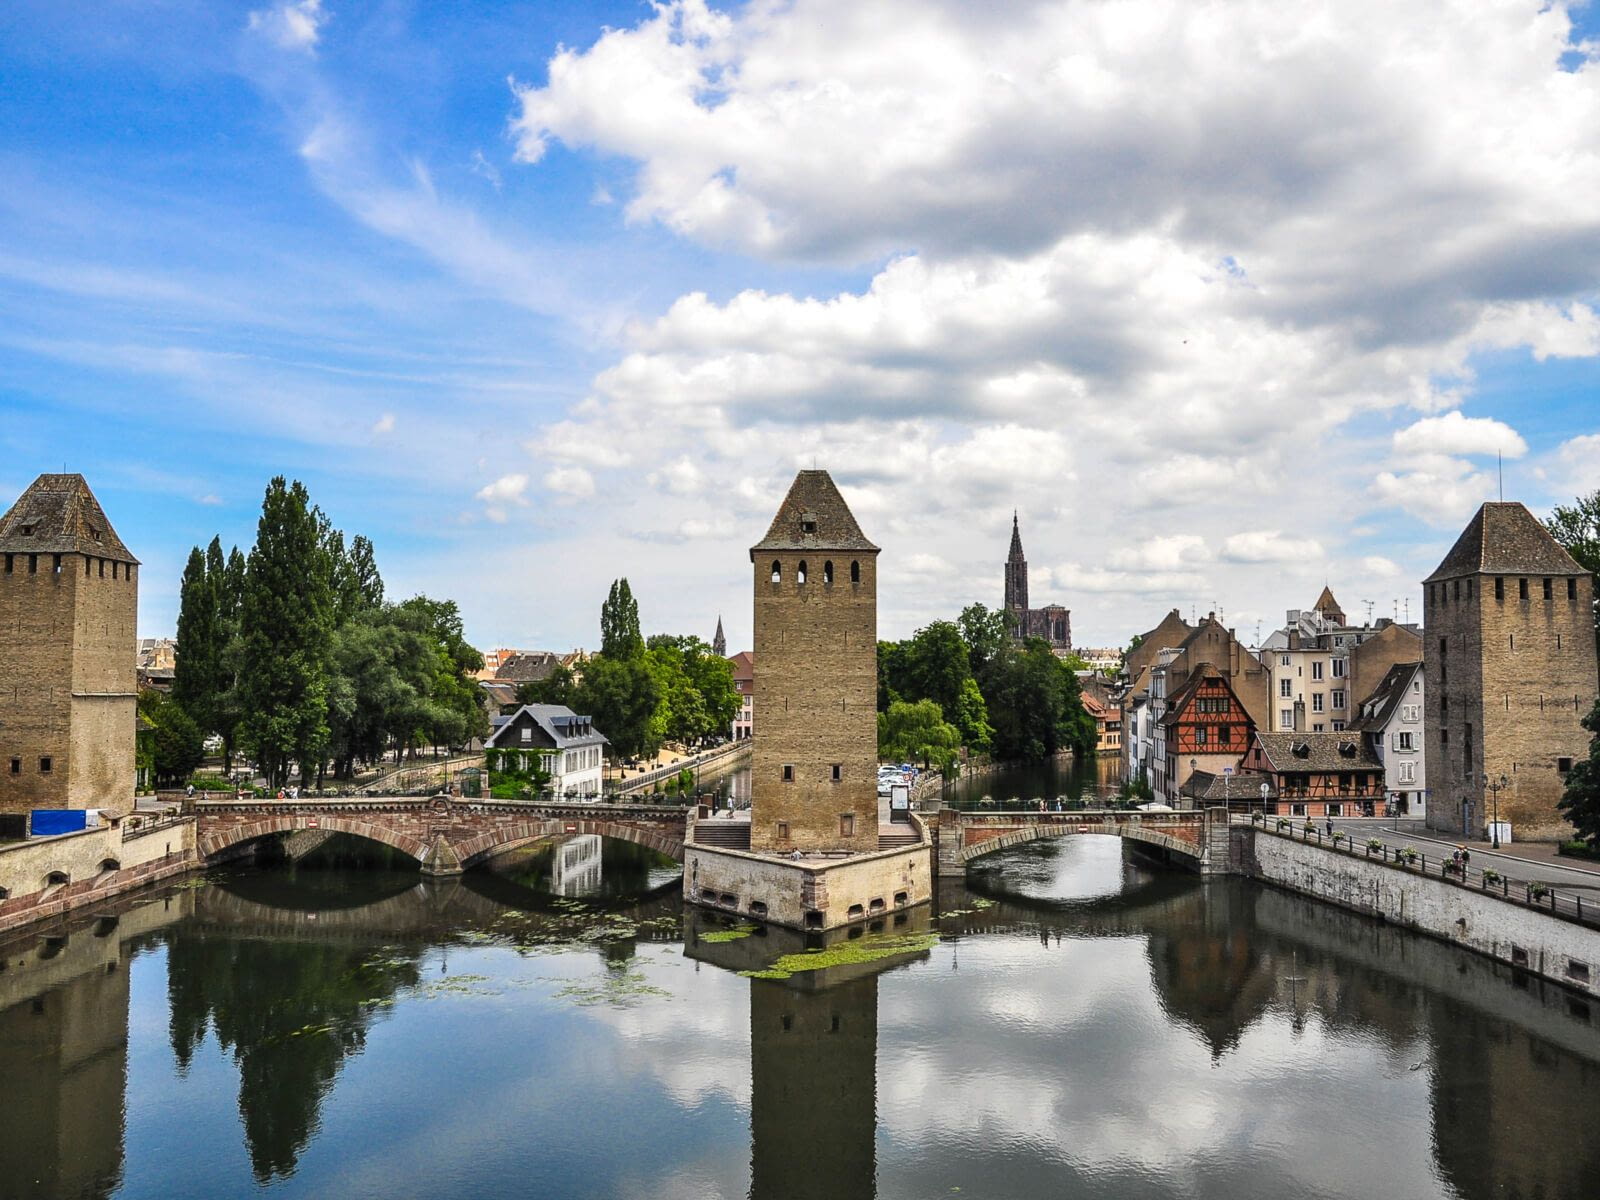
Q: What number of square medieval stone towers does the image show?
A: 3